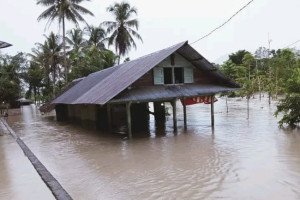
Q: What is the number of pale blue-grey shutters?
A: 2